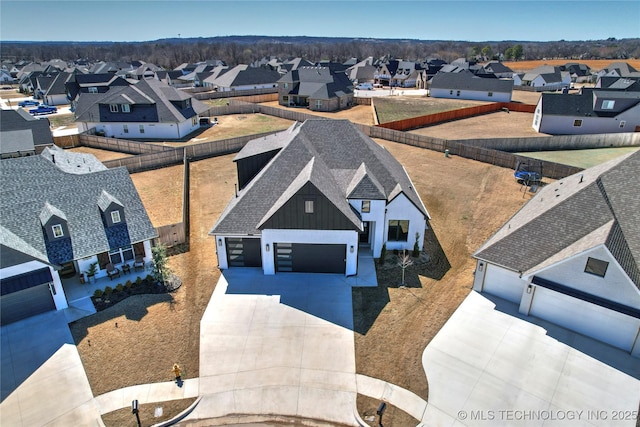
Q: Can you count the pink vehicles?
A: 0